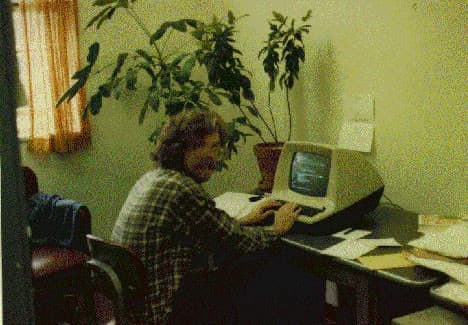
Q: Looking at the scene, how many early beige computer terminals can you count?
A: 1